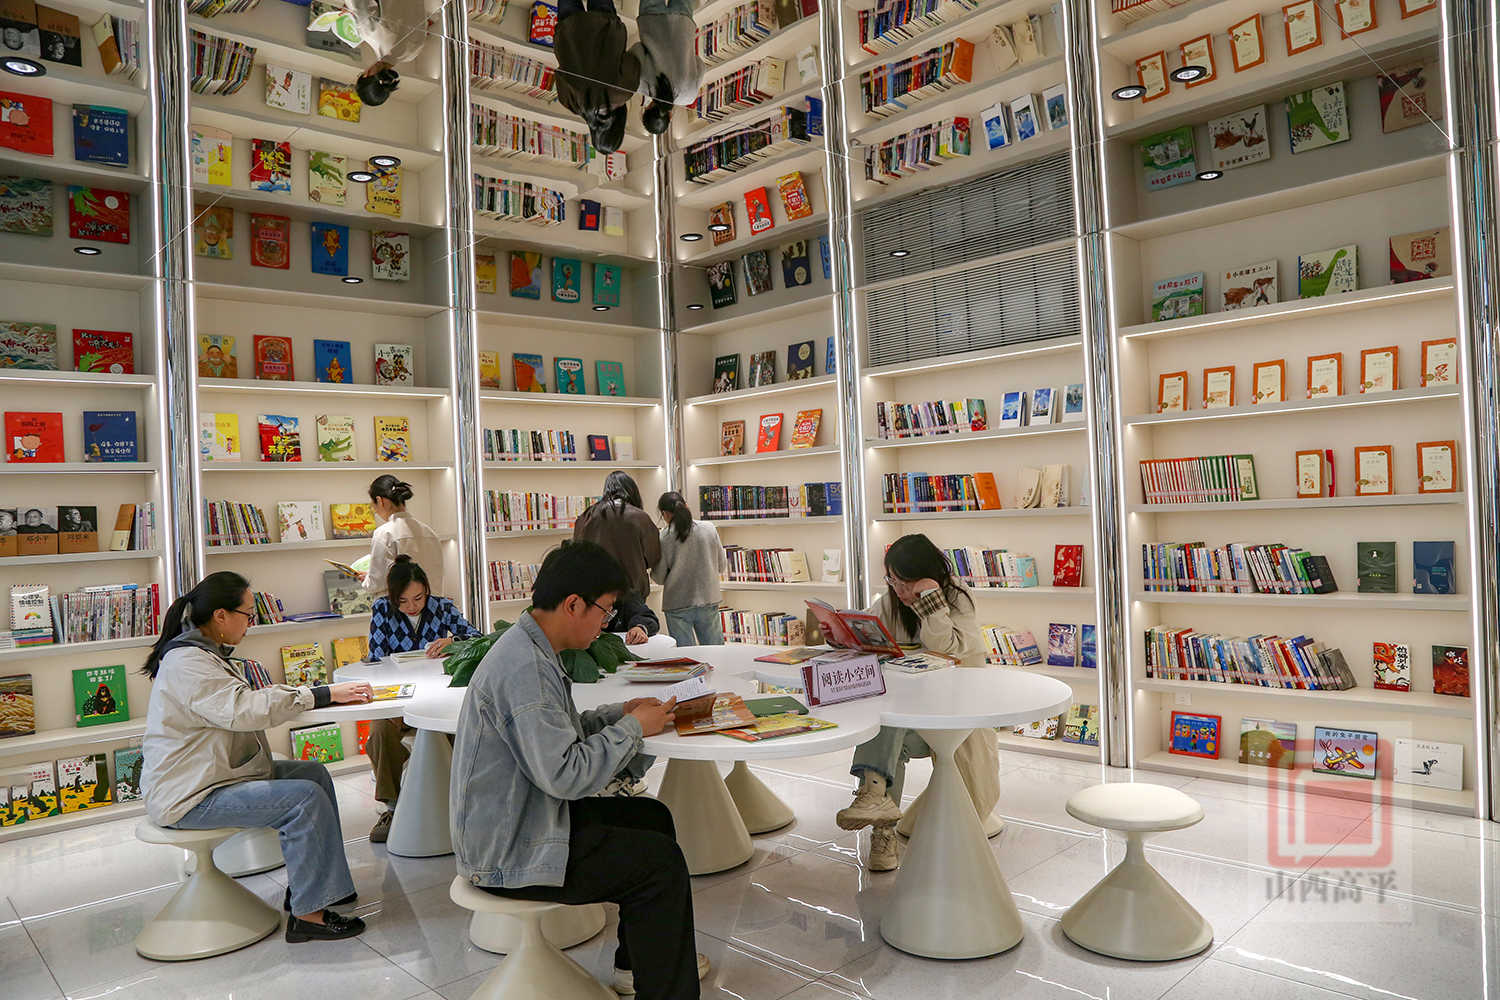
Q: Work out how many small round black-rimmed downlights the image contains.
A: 13